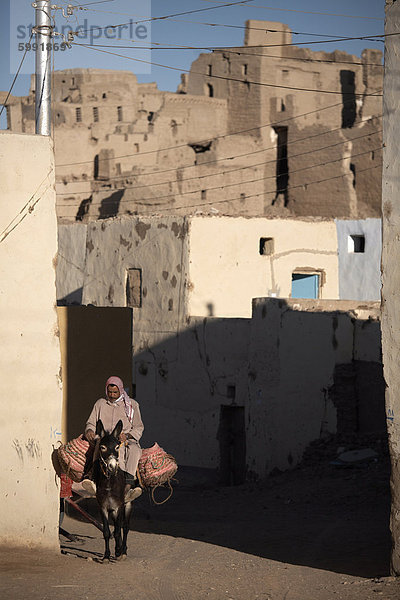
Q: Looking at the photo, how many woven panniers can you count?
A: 2